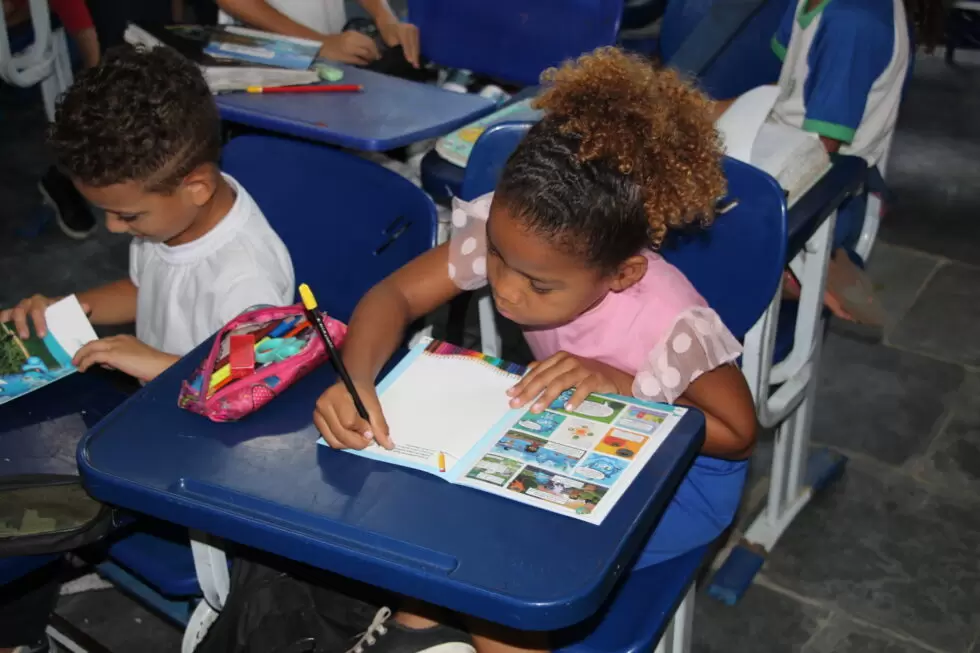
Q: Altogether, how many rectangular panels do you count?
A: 9